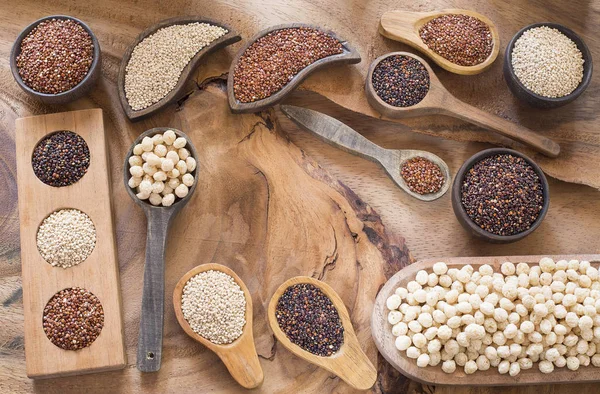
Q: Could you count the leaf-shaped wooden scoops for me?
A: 2